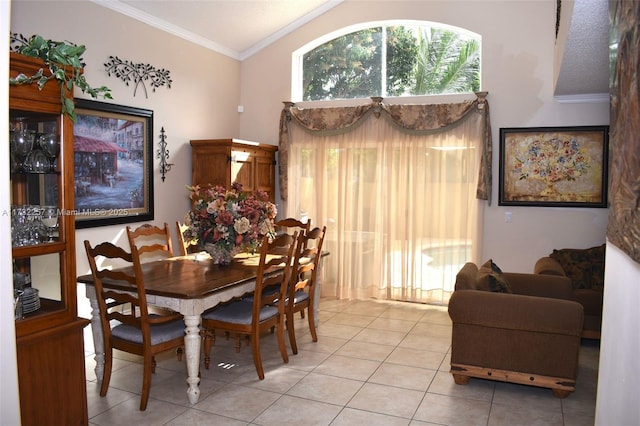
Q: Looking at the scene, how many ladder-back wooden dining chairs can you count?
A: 6